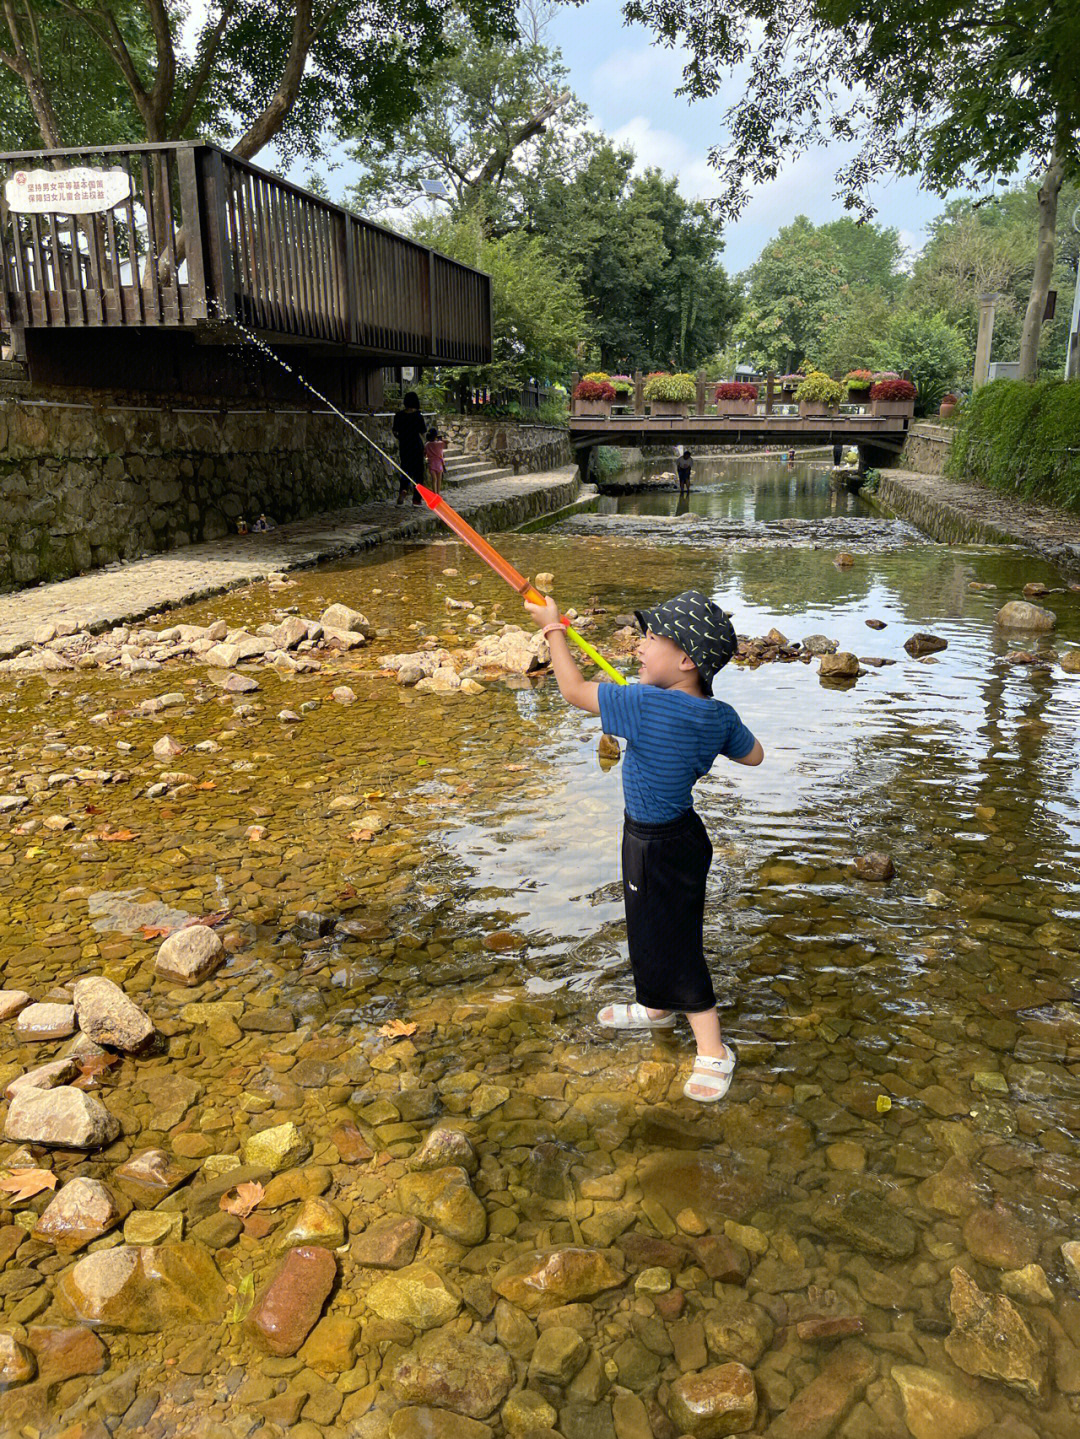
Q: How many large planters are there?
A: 5